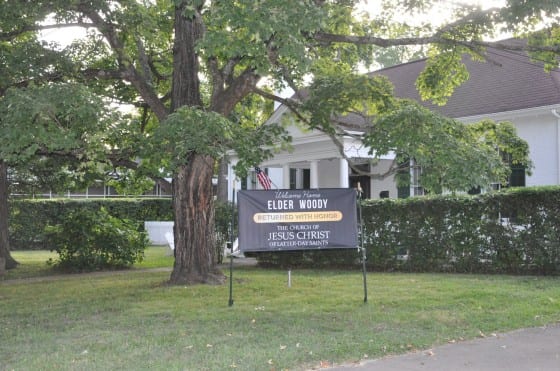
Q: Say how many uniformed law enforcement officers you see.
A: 0